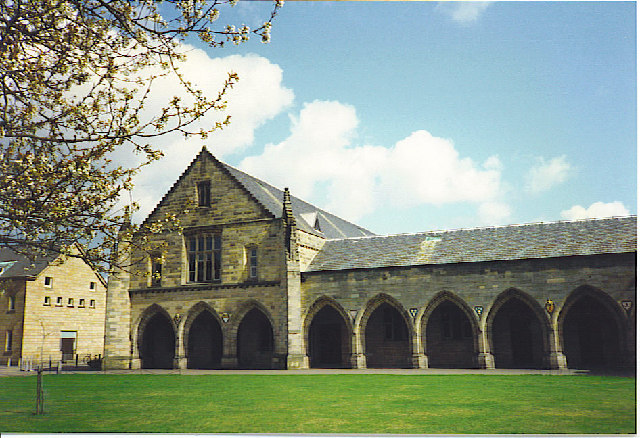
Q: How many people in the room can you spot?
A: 0